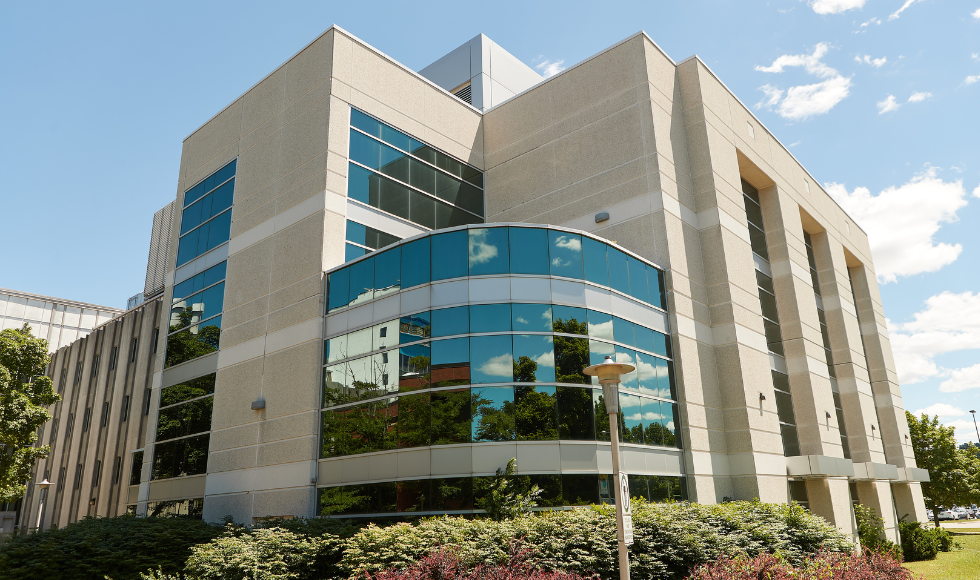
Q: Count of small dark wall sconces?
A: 4